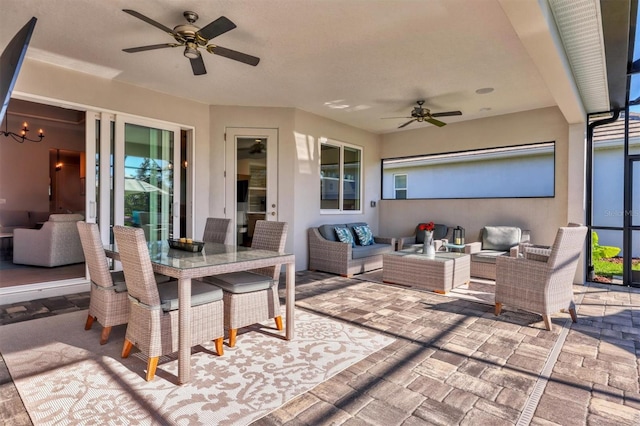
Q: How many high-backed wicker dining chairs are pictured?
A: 4